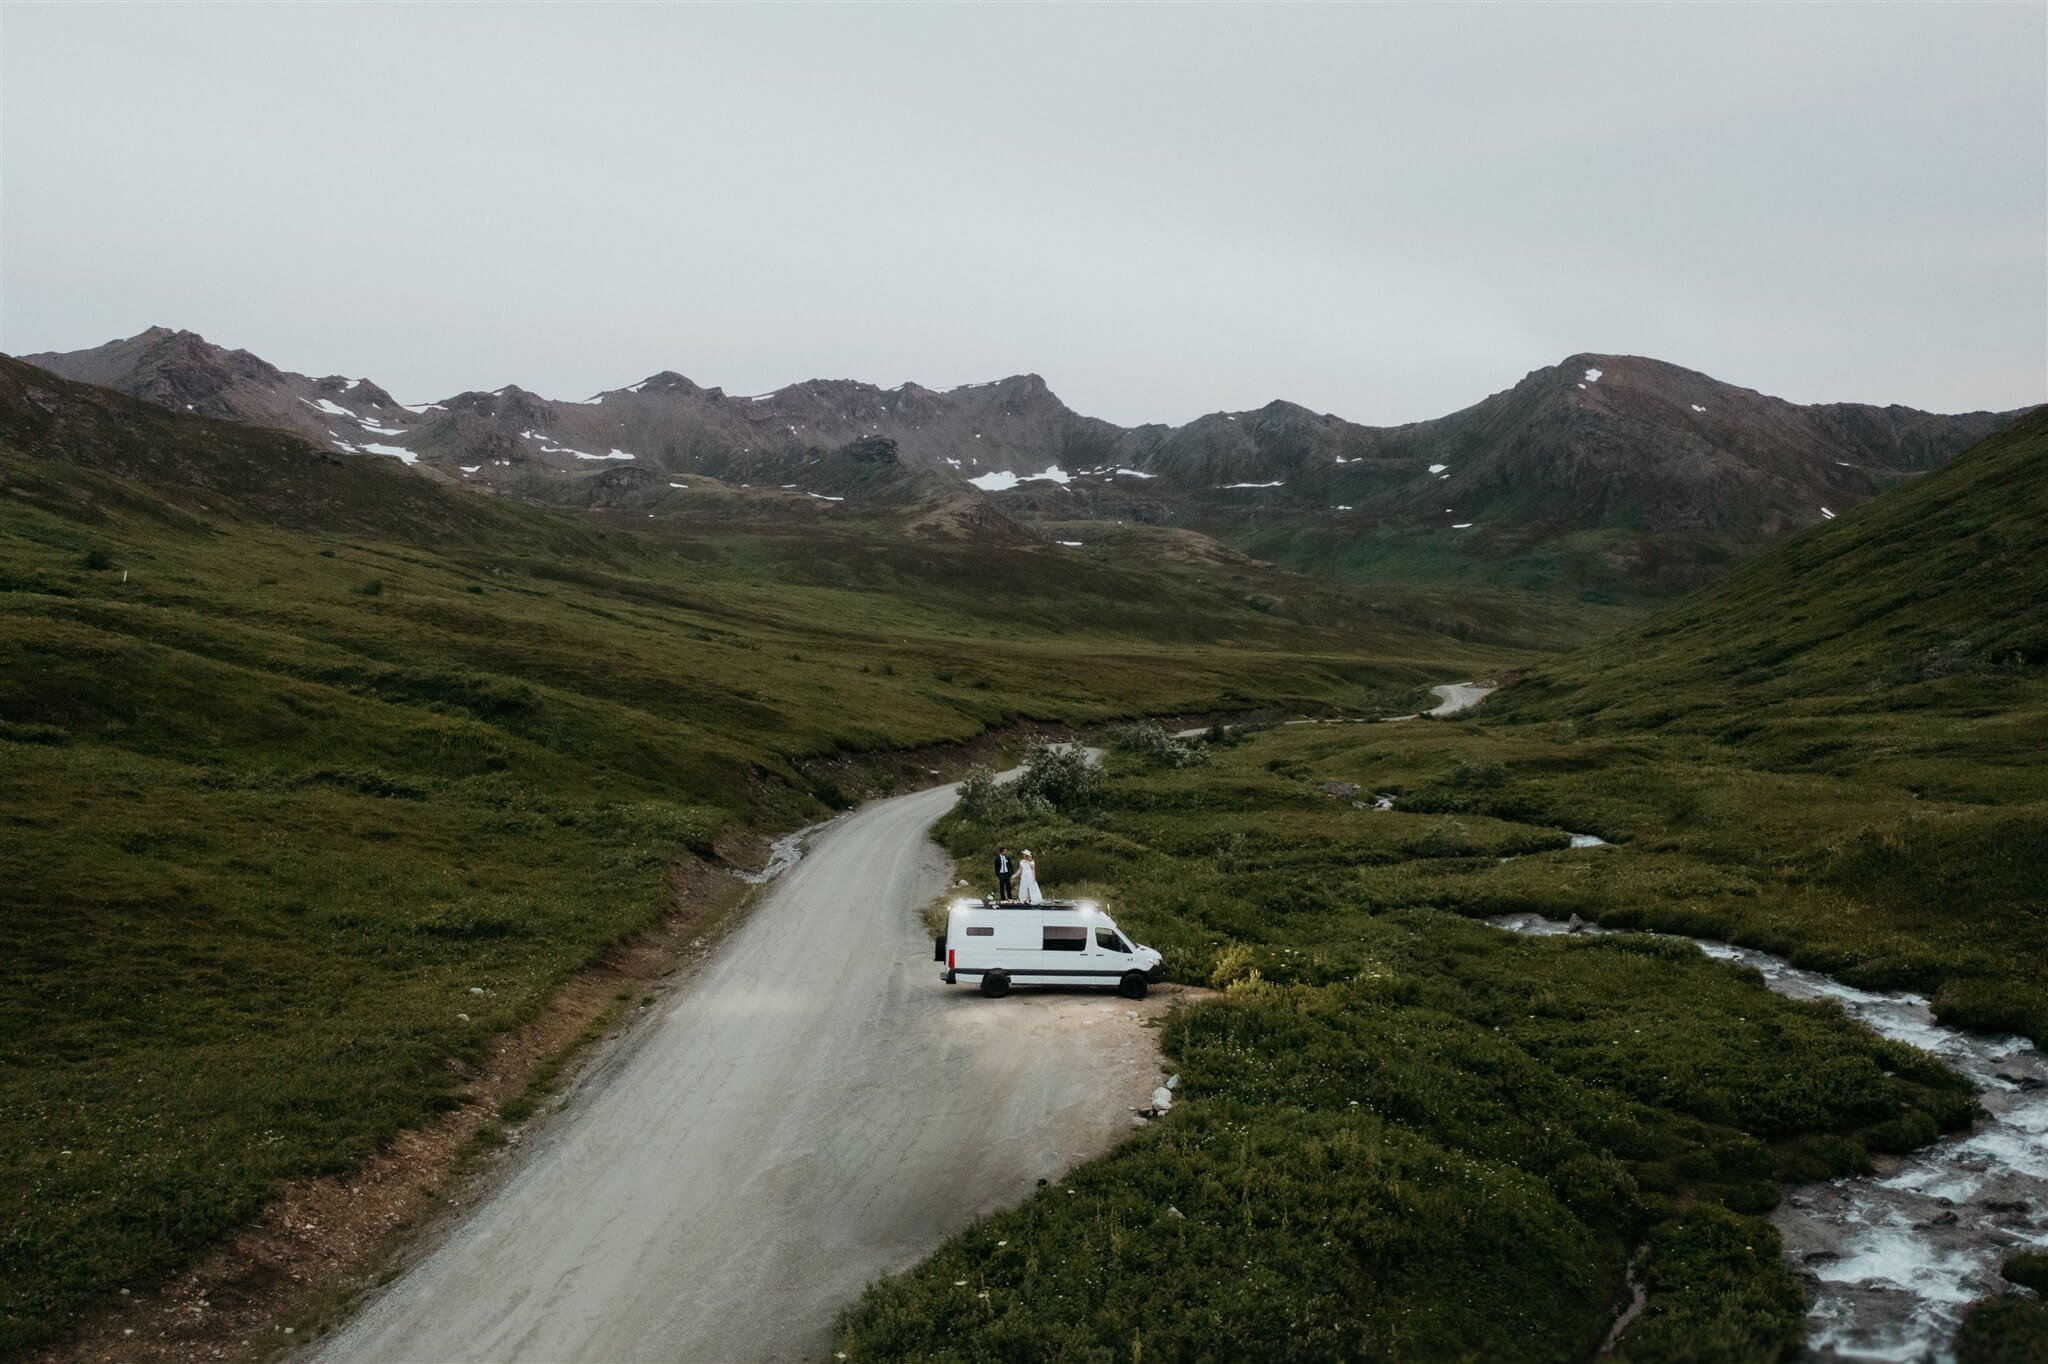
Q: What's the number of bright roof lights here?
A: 2